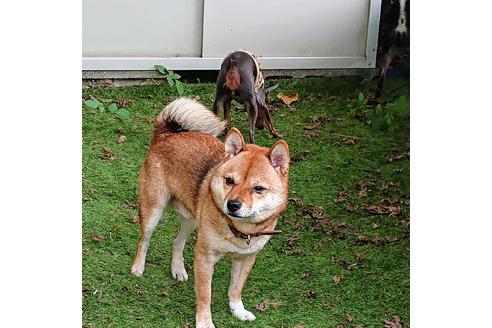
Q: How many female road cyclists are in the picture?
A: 0